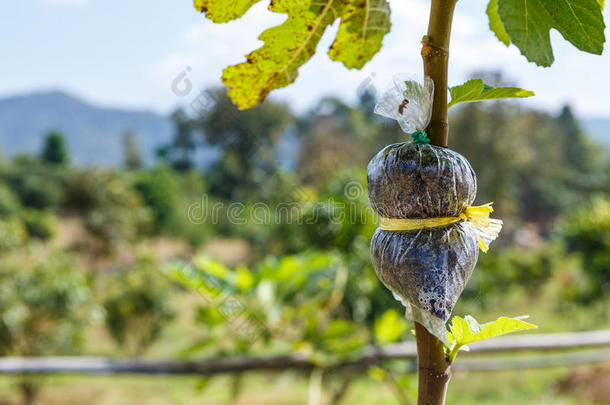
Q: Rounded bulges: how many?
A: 2